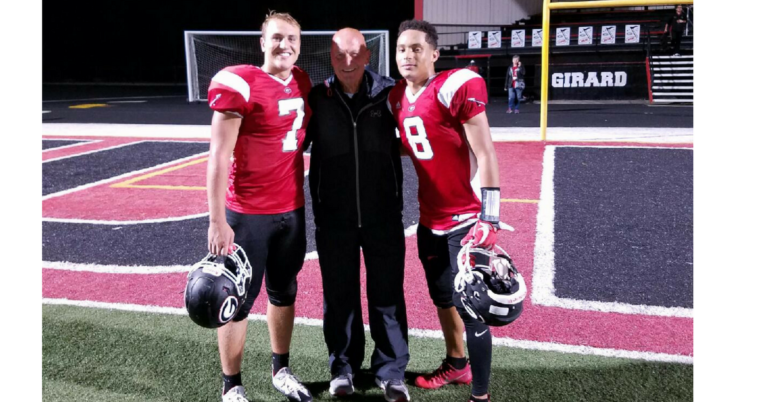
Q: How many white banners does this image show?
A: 8